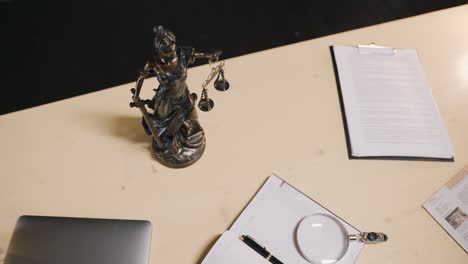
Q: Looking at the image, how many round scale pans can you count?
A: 2